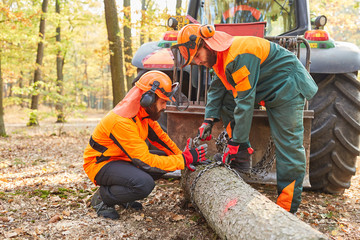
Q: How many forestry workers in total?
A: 2